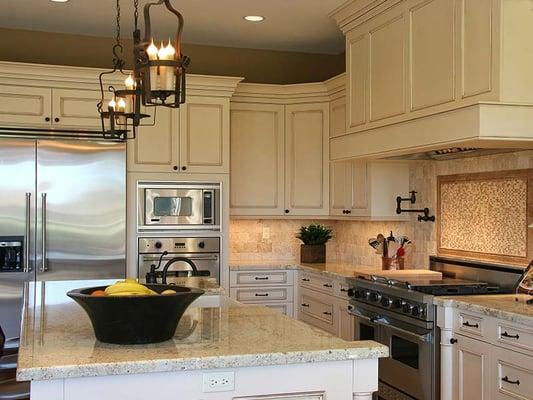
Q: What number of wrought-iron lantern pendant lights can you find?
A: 3